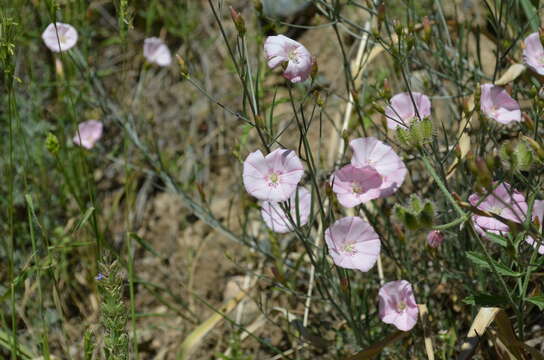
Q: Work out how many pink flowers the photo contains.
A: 15